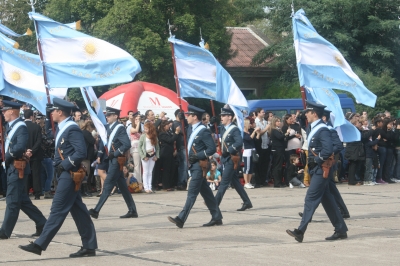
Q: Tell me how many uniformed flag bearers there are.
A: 7